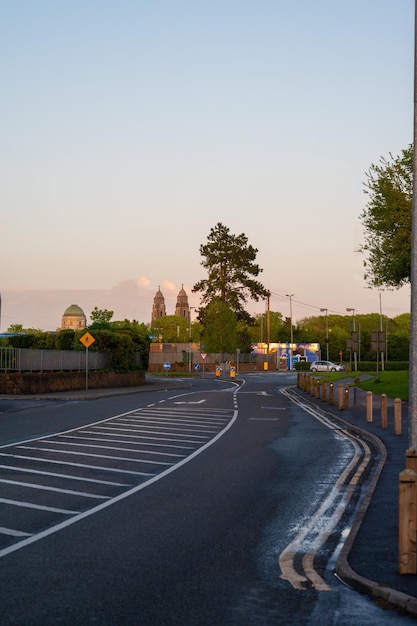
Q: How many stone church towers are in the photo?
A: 2